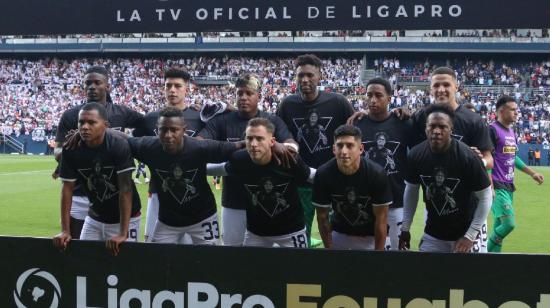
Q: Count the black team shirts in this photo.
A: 11